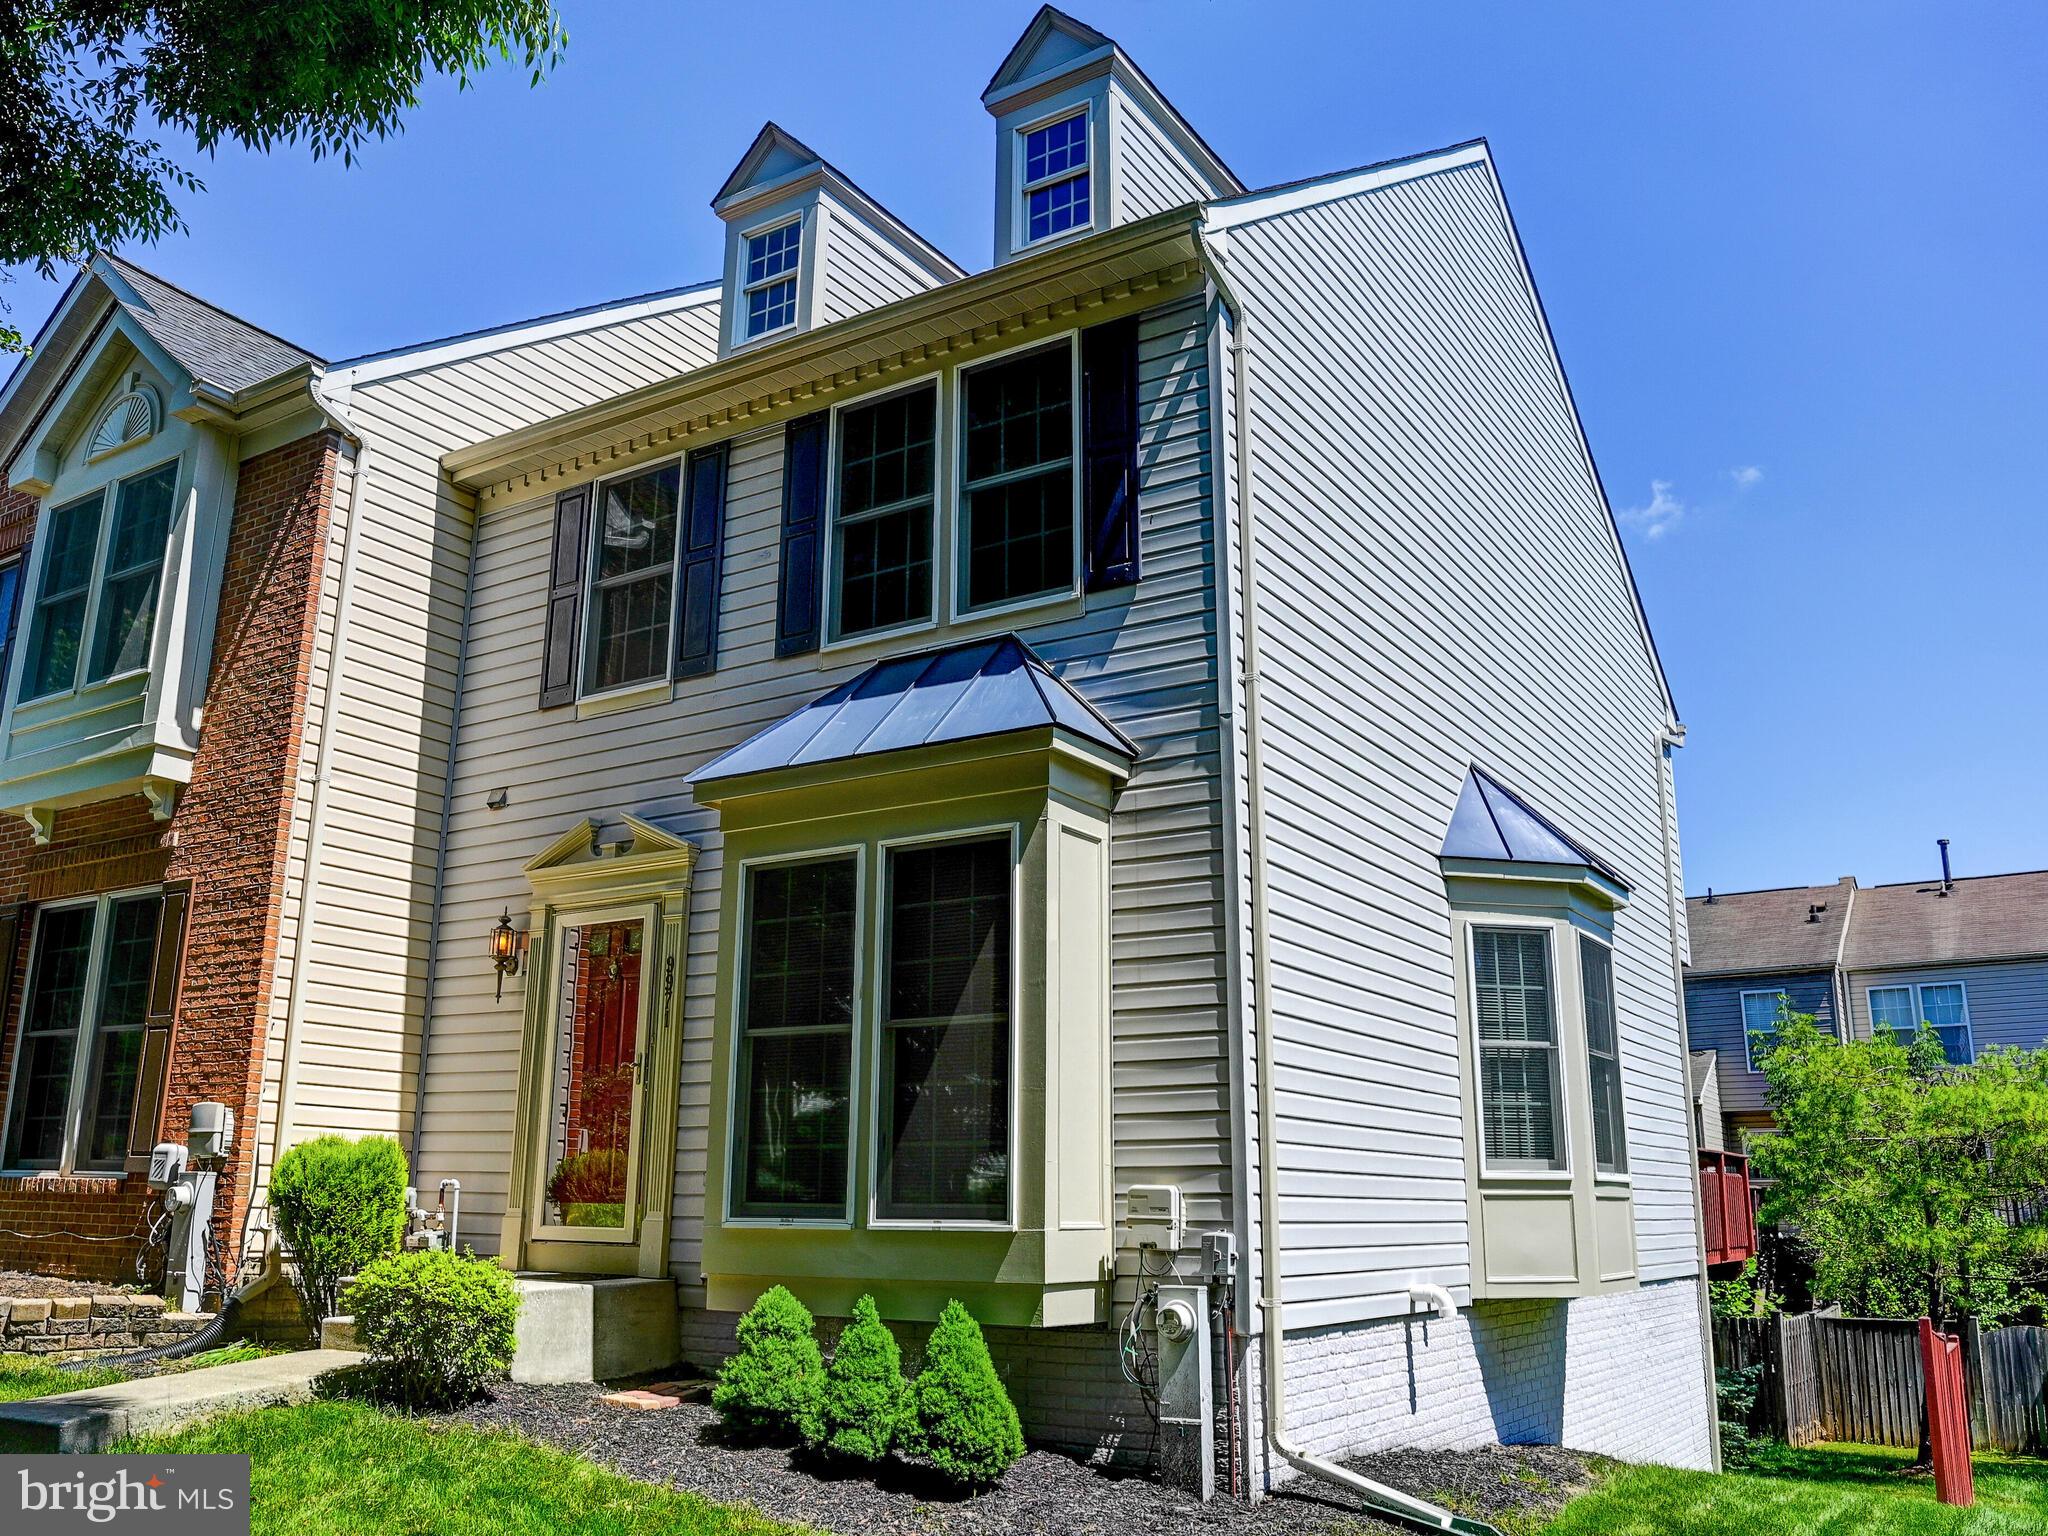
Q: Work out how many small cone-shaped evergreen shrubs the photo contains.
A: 3